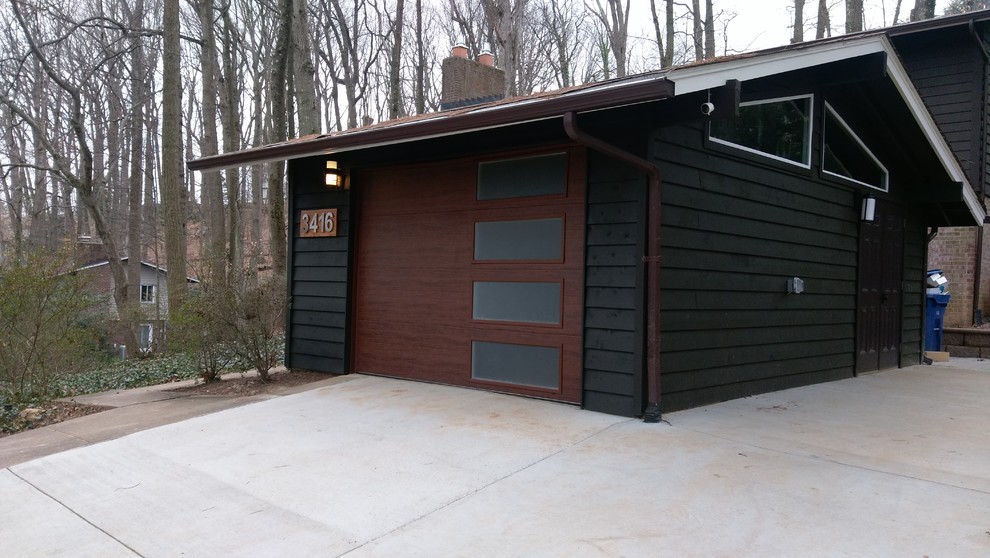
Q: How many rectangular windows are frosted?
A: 4